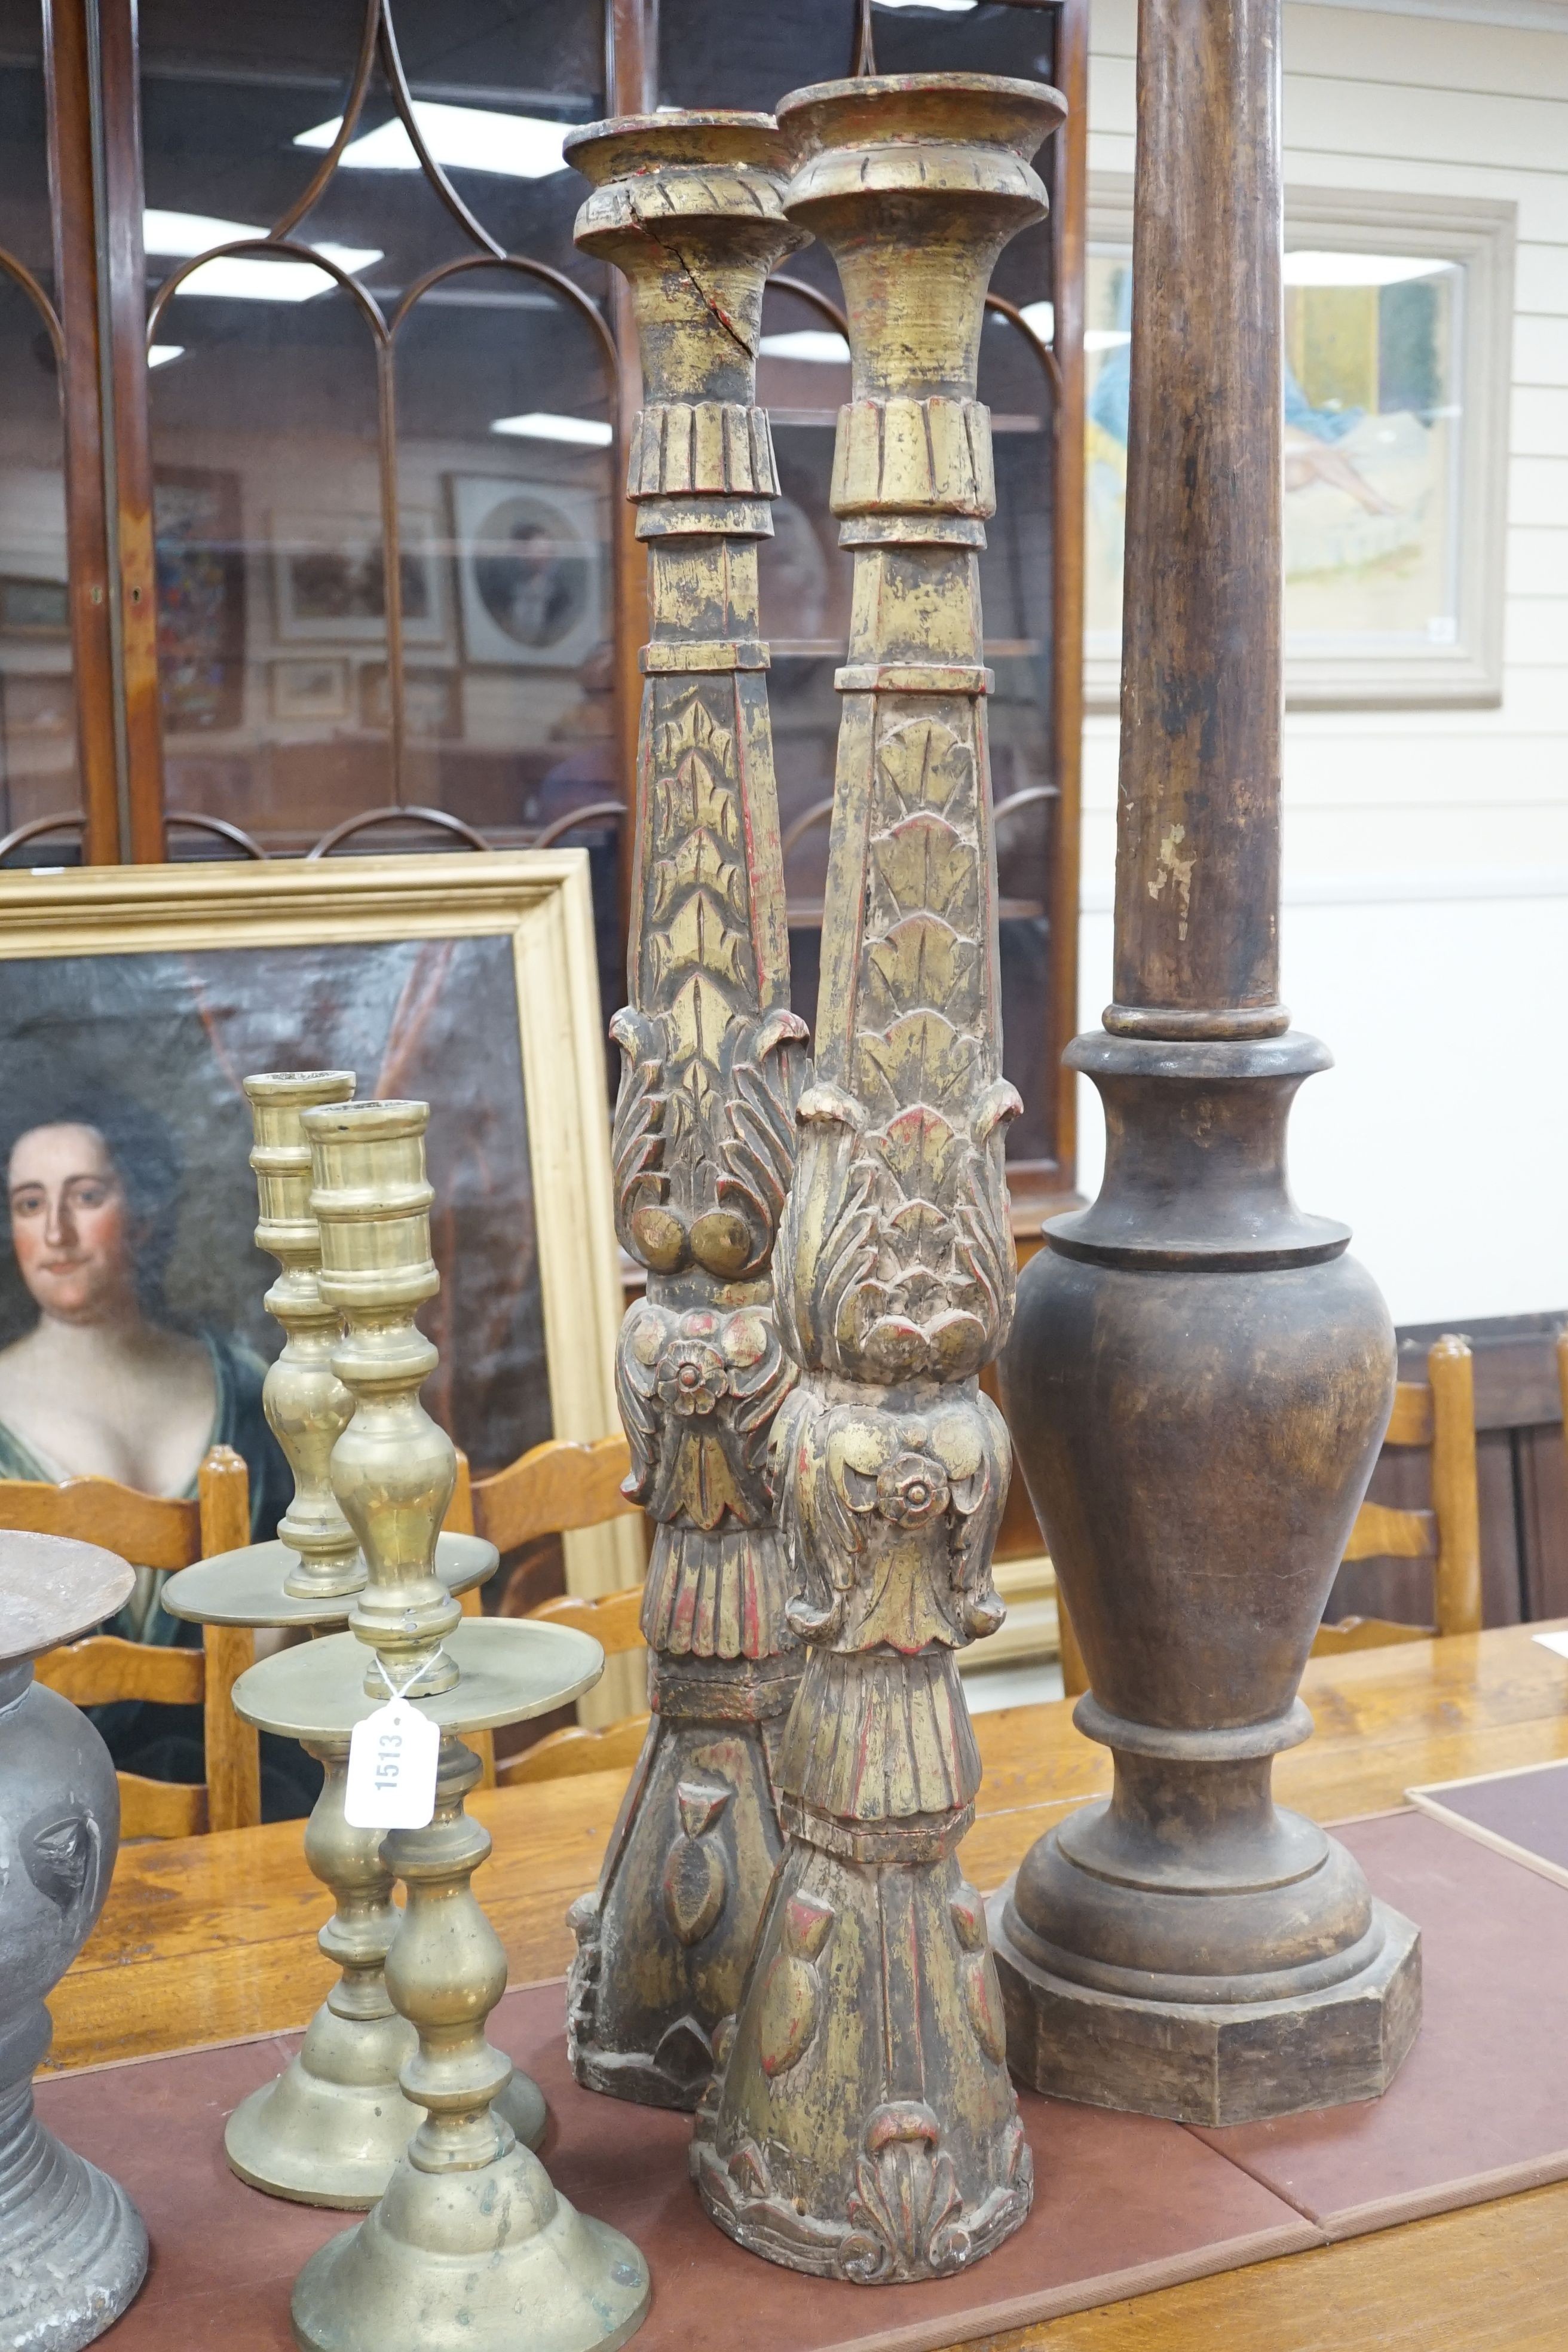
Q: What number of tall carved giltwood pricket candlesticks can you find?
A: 2